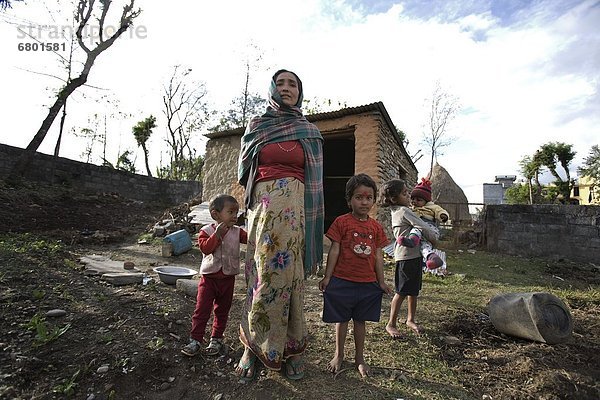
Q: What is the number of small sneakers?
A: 2